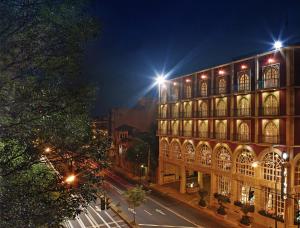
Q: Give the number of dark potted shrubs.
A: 3